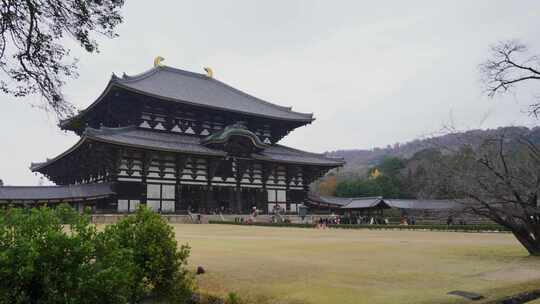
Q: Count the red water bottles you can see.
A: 0